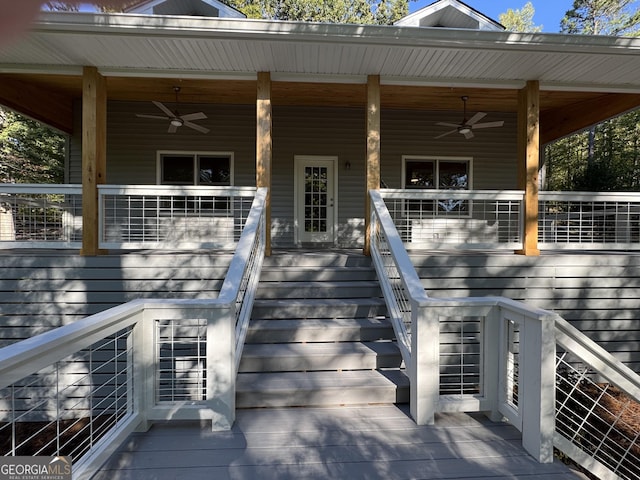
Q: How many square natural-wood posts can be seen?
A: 4